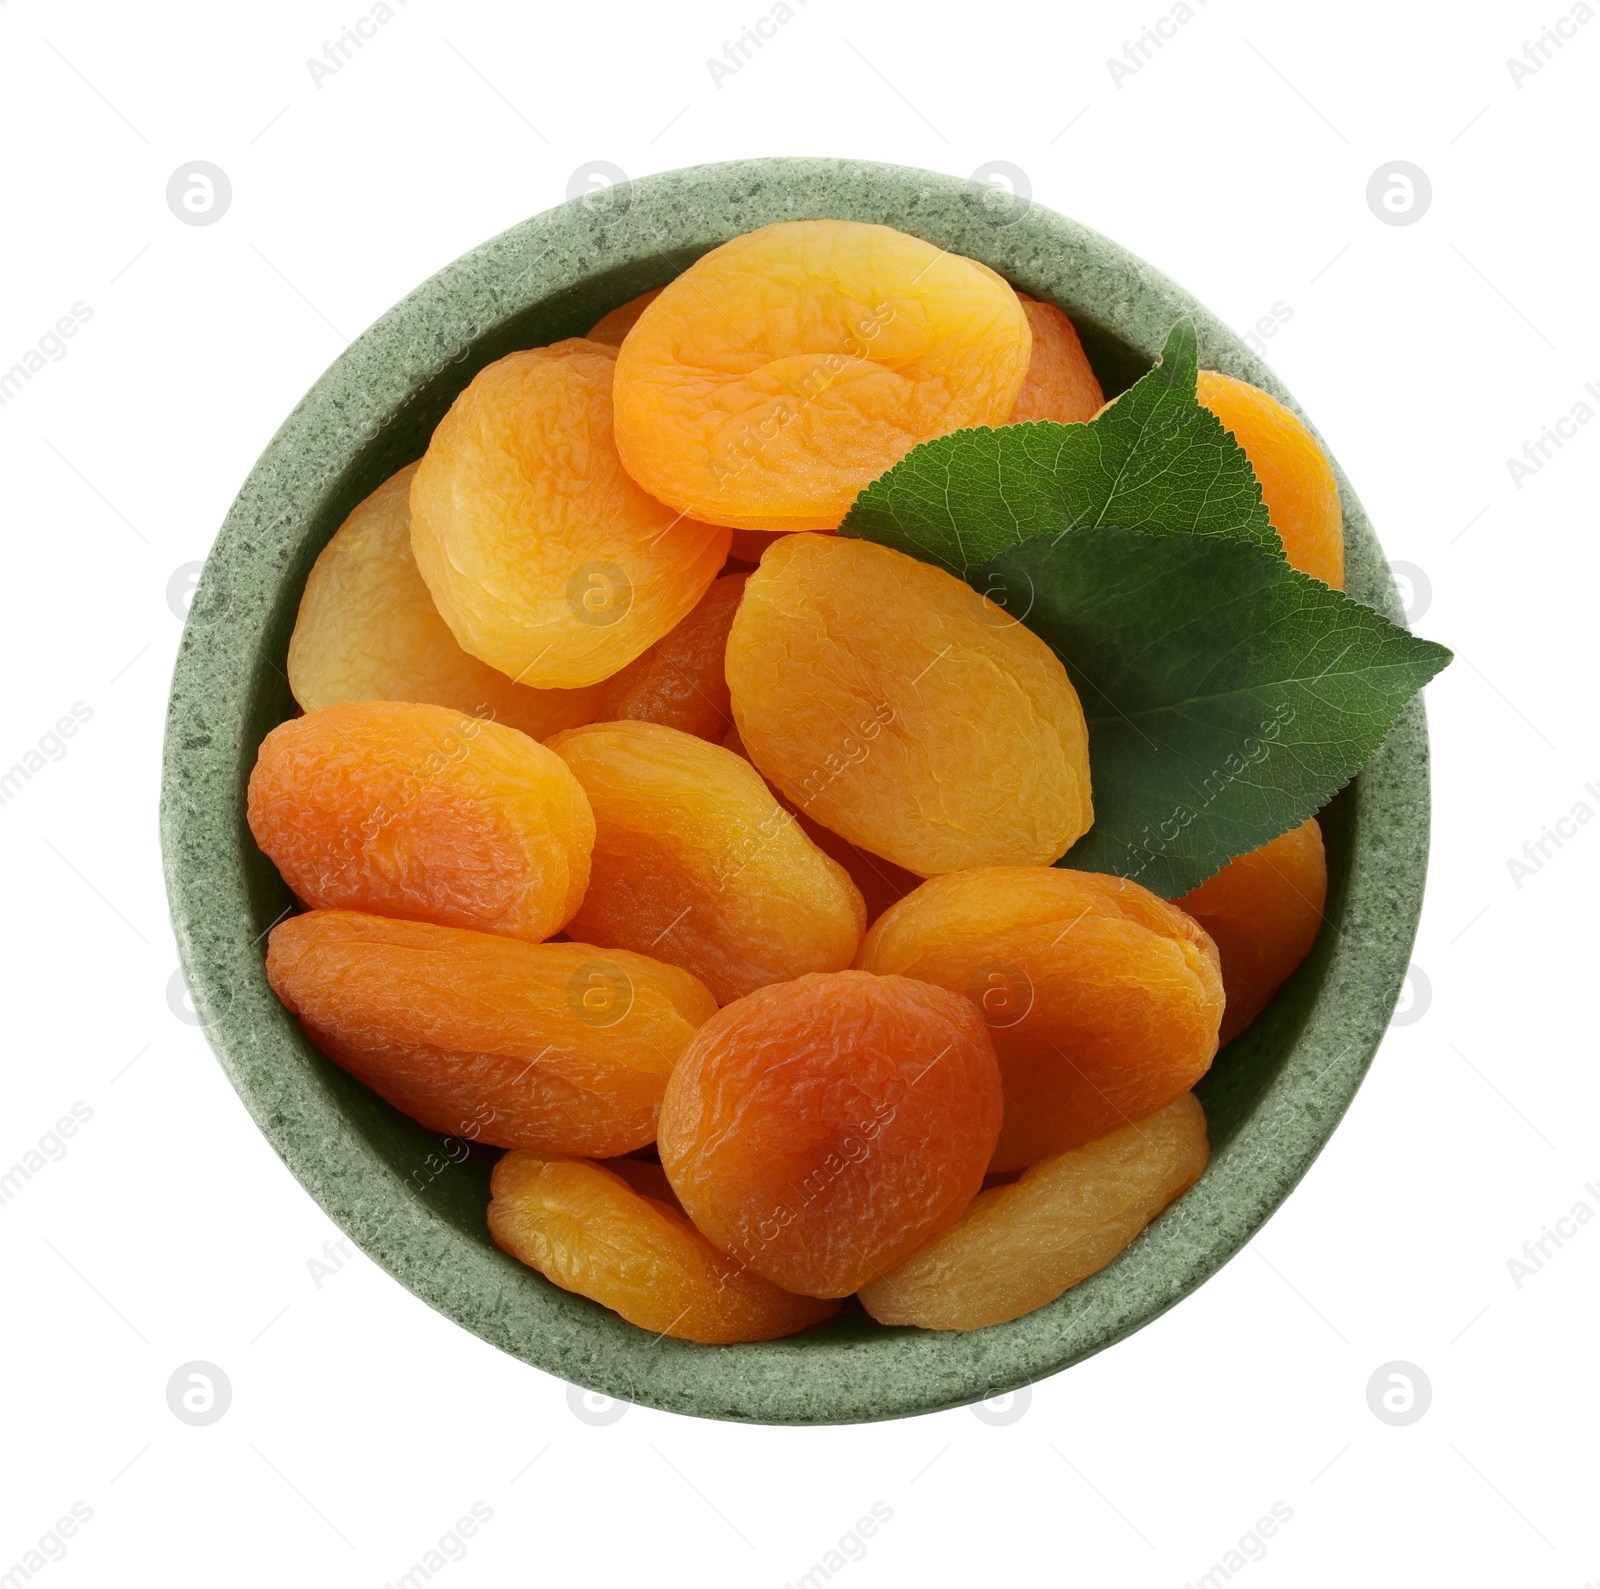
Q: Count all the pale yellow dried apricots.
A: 2